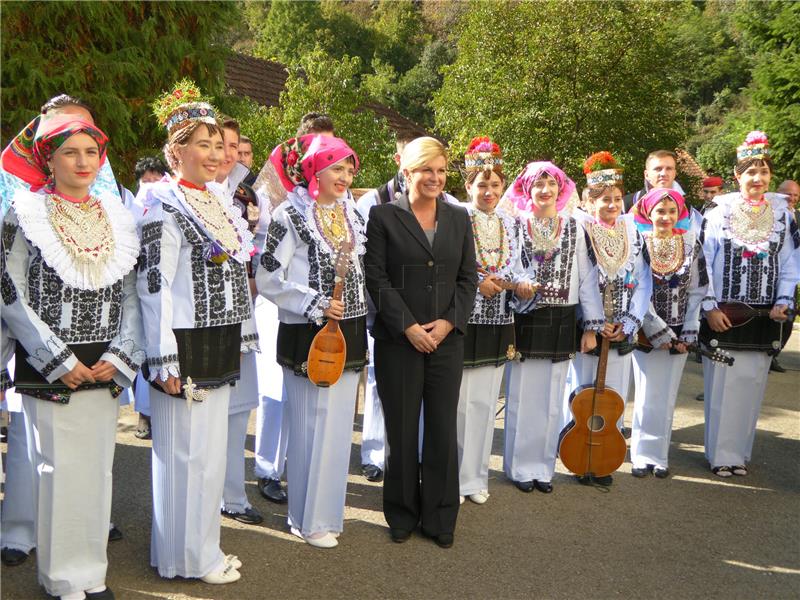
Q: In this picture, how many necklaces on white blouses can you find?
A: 8